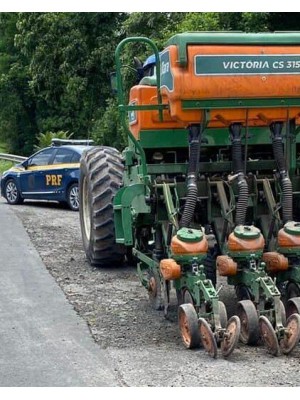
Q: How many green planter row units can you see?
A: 3